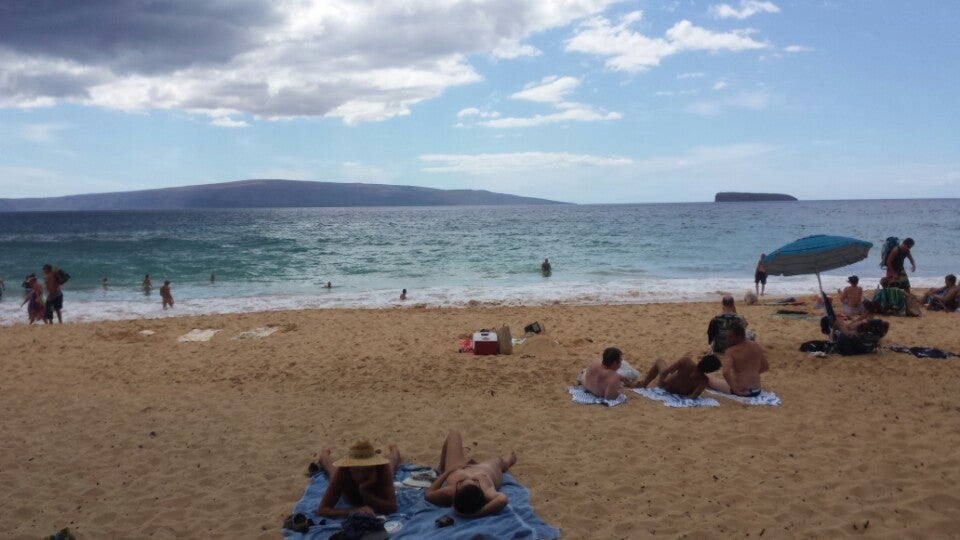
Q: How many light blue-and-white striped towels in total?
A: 3